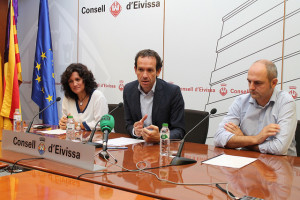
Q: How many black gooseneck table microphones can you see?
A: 3